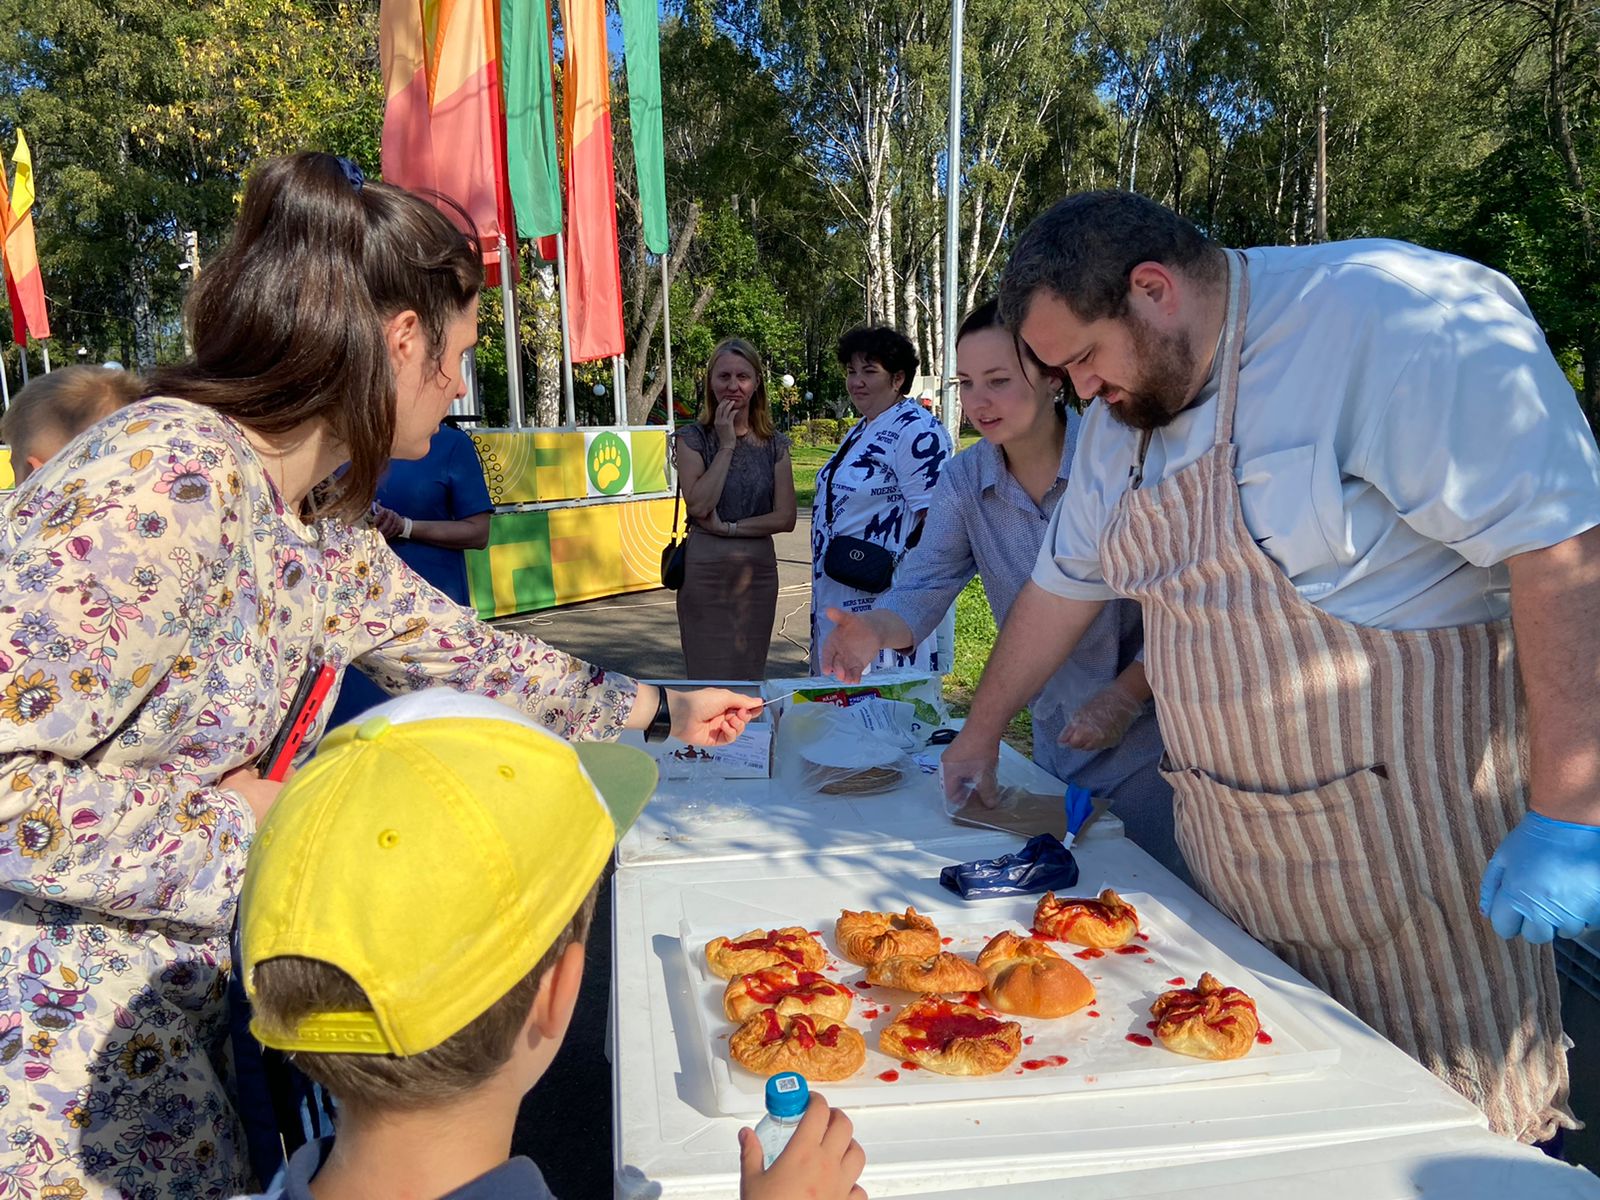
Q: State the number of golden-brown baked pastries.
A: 9